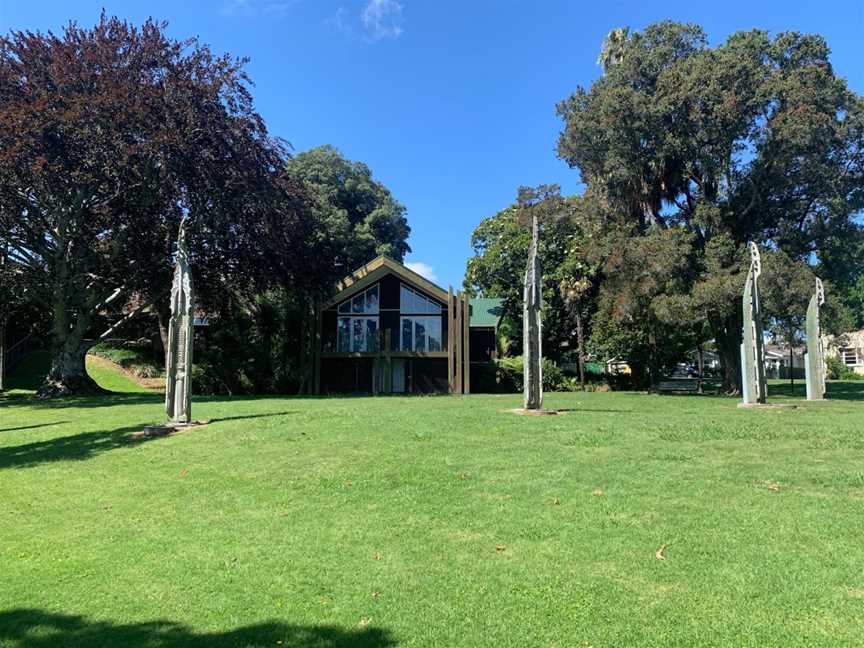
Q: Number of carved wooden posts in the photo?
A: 4